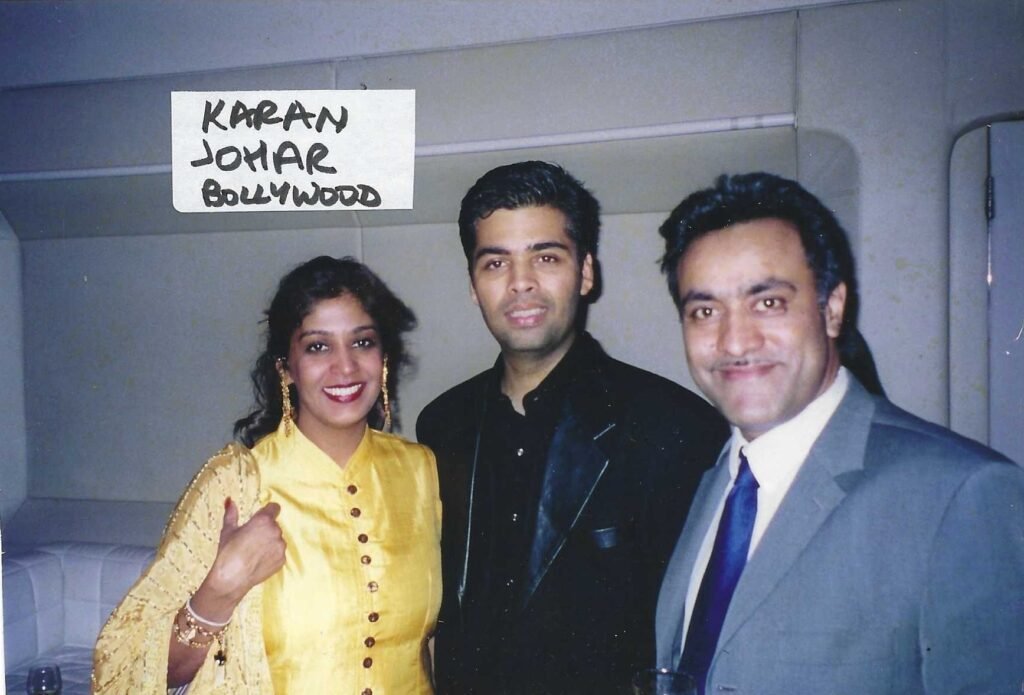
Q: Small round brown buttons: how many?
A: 9